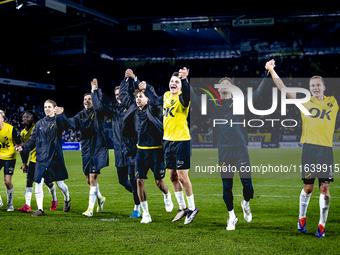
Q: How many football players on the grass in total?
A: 9